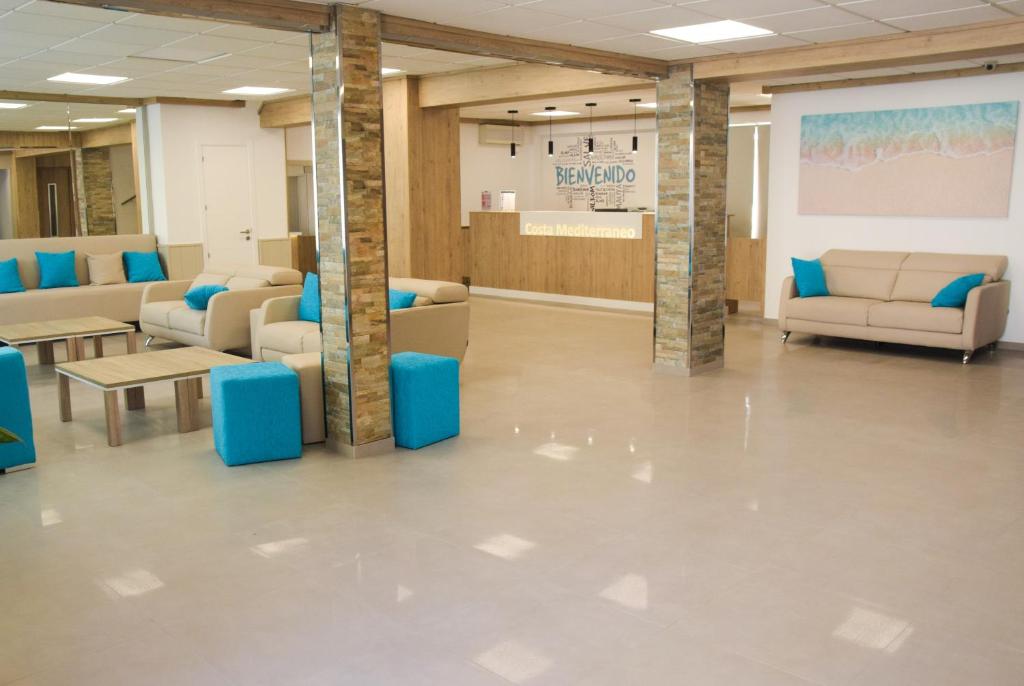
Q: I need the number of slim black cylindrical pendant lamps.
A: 4